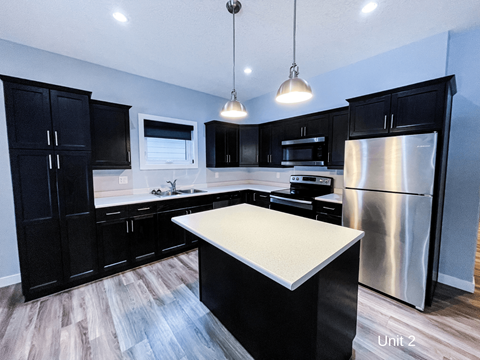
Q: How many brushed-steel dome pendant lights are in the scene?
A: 2